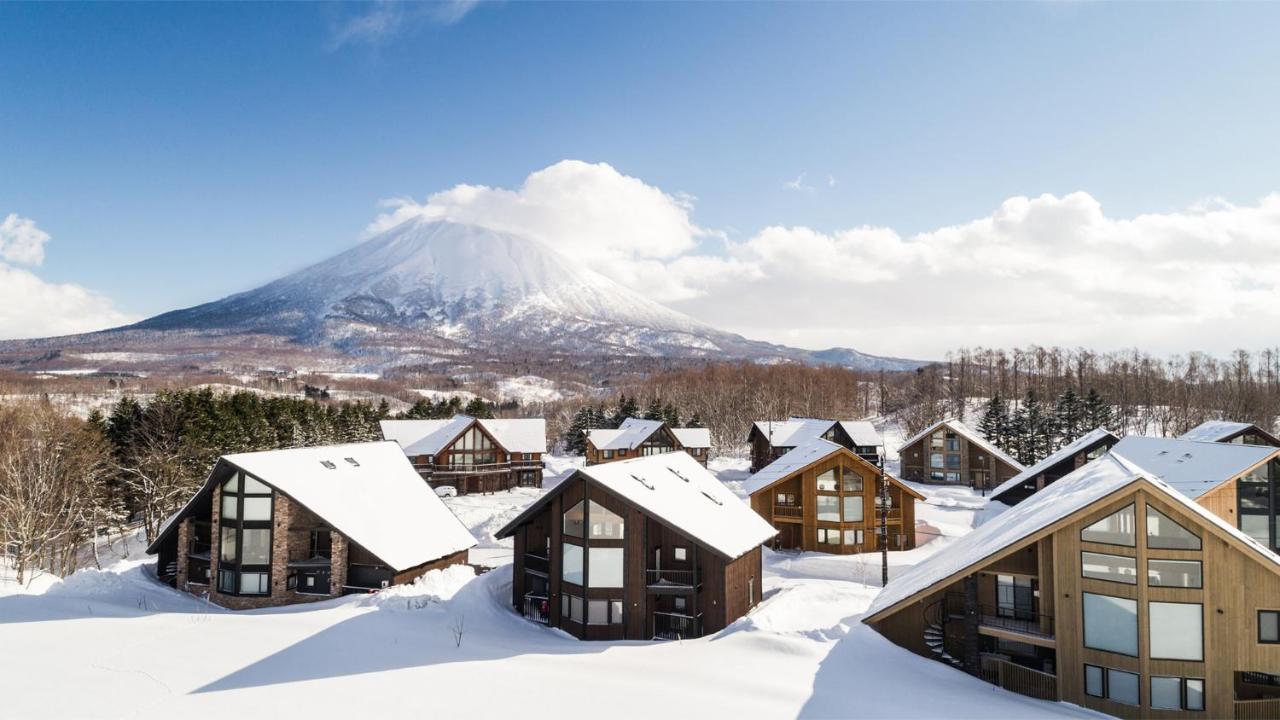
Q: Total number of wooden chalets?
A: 11